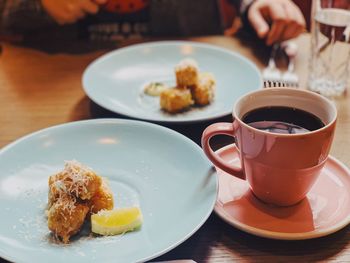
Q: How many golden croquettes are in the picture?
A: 6